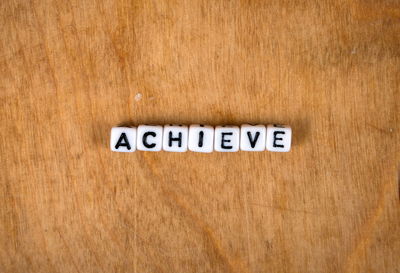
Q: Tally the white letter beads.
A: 7